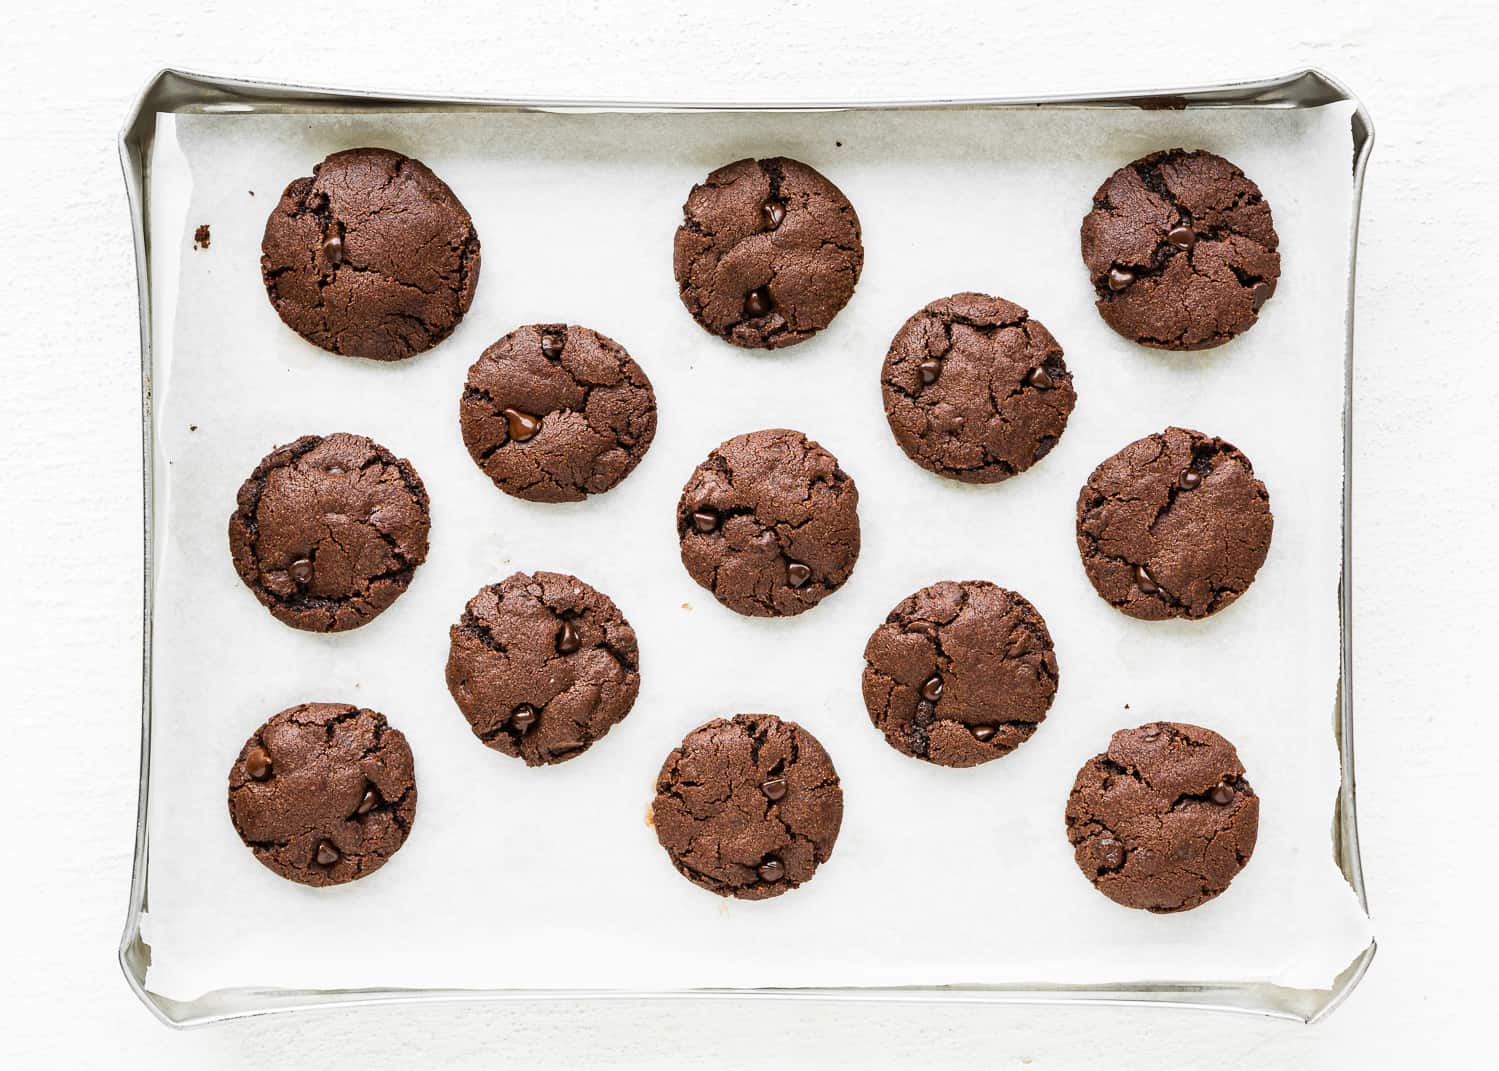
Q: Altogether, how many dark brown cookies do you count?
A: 13